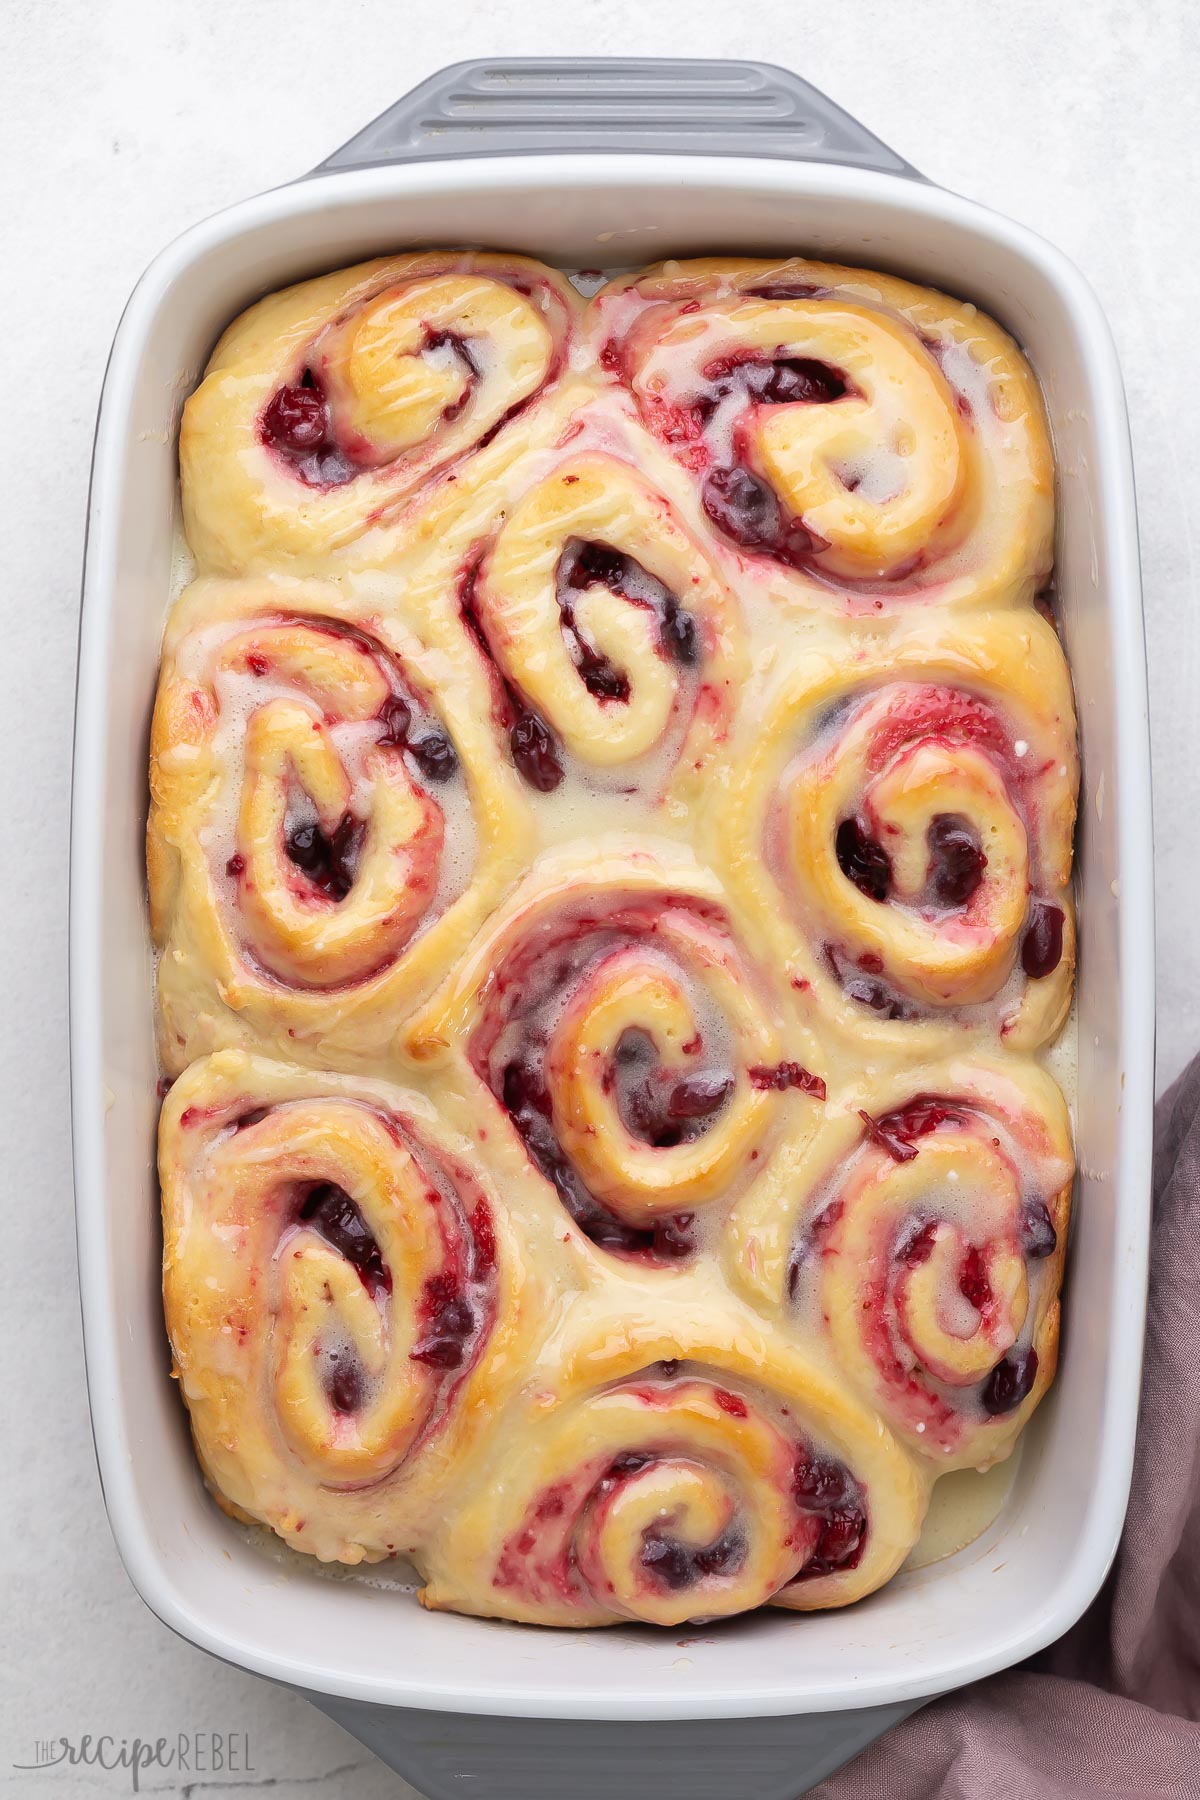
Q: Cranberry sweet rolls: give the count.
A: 9